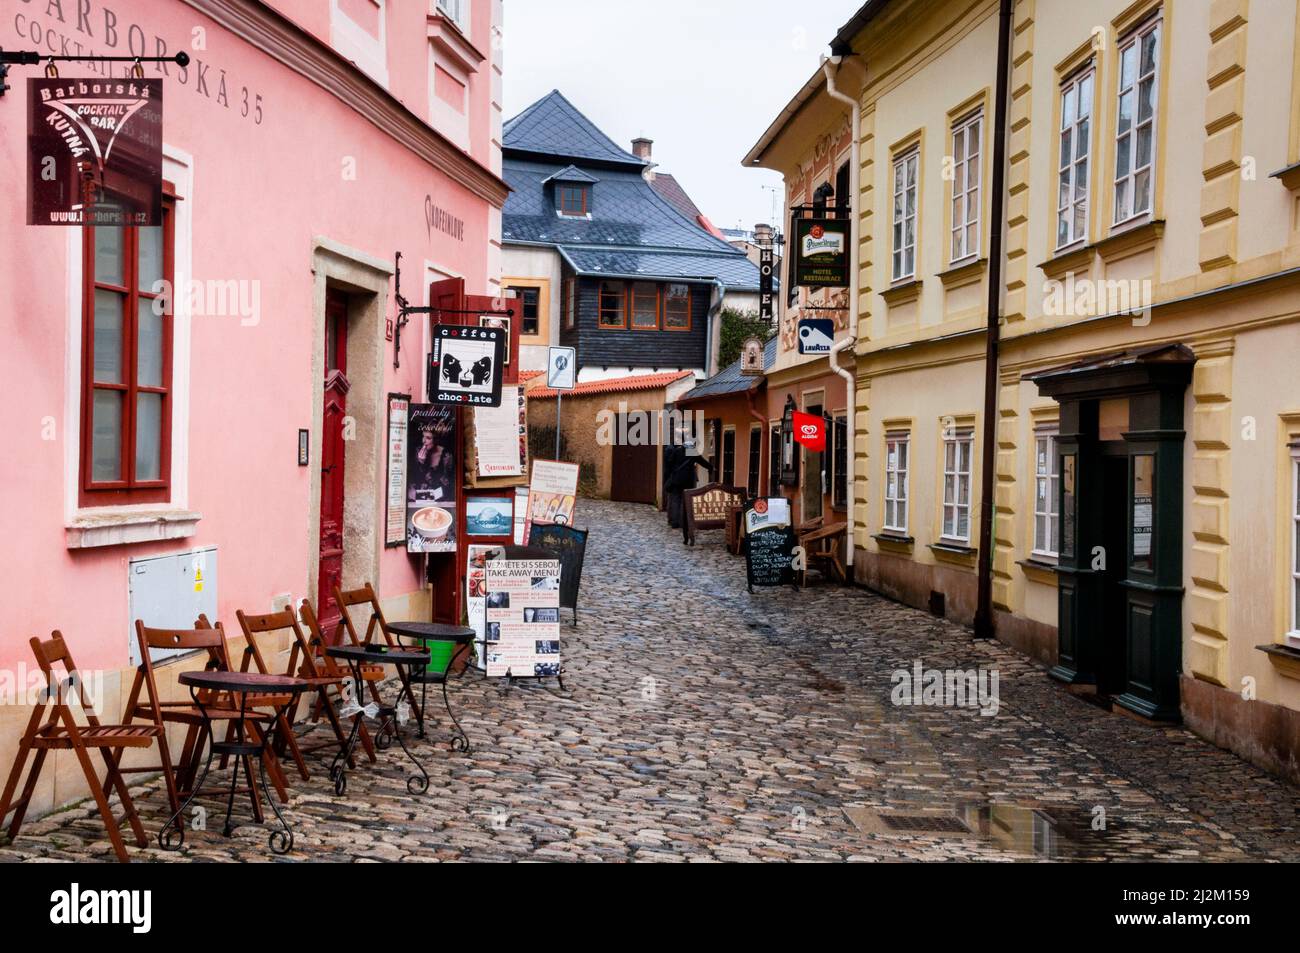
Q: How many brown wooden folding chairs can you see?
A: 6